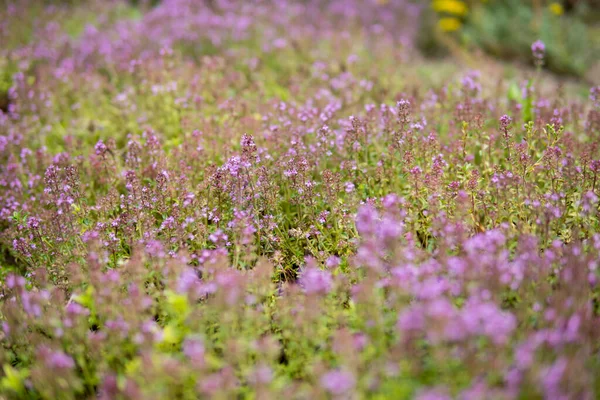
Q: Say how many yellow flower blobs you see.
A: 3